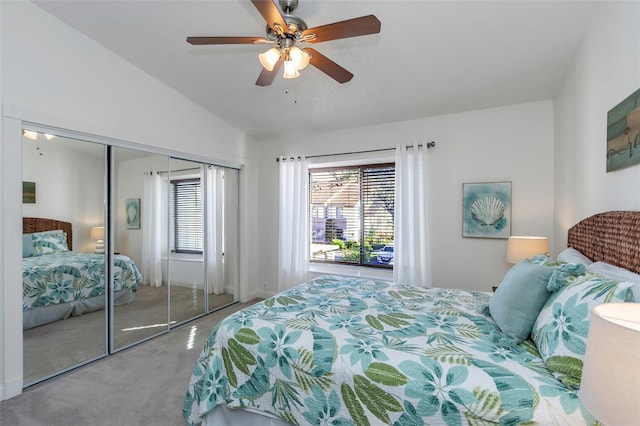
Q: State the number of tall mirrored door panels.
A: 4